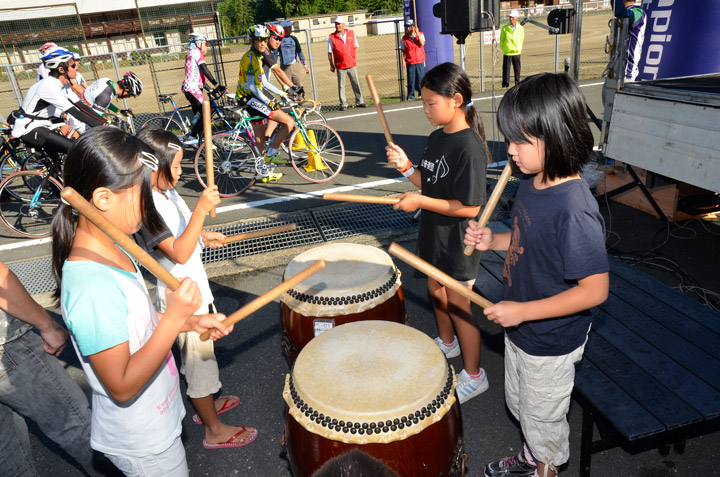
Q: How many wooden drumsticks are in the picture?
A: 8